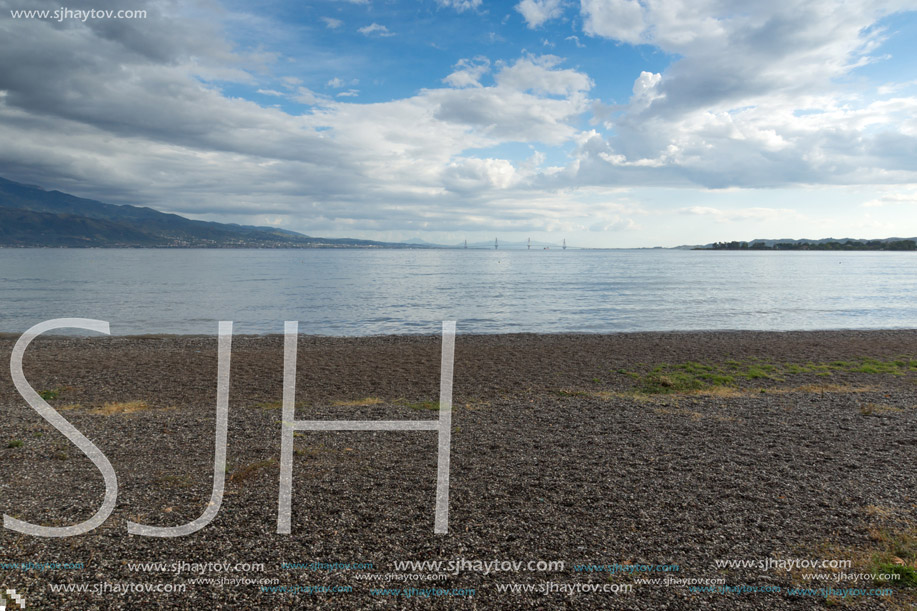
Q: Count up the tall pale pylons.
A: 4